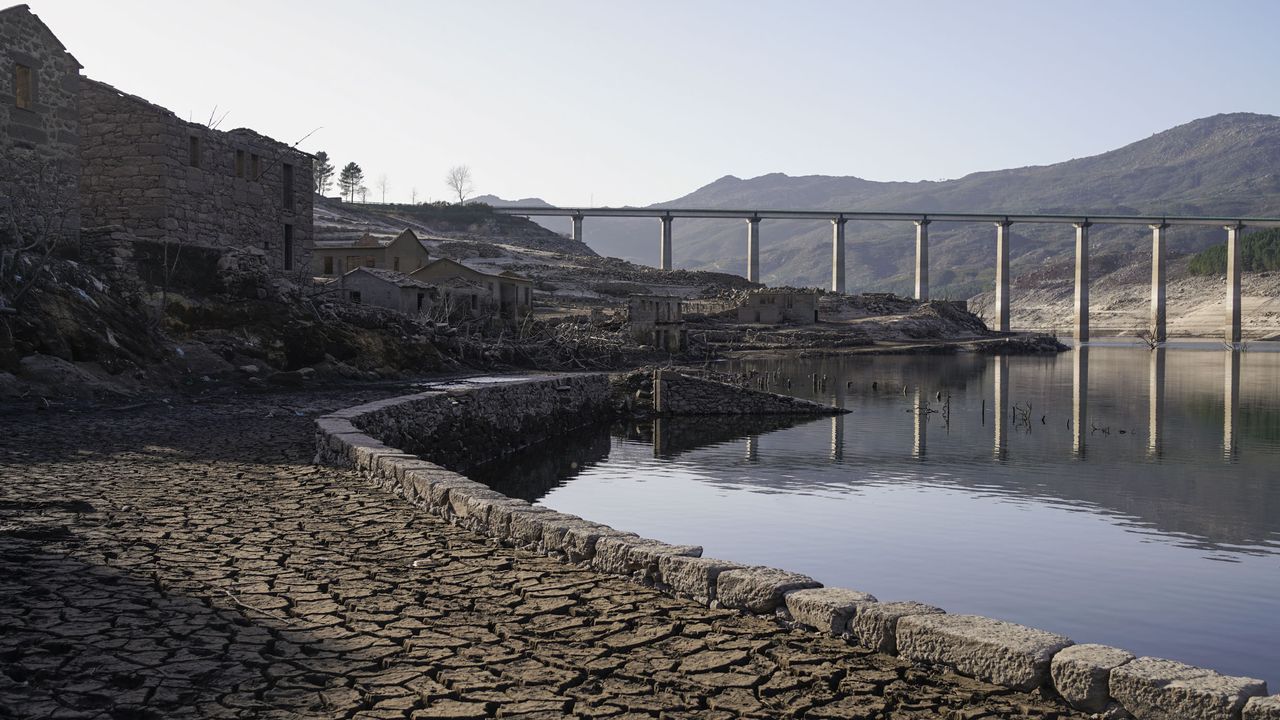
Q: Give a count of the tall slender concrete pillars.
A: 9